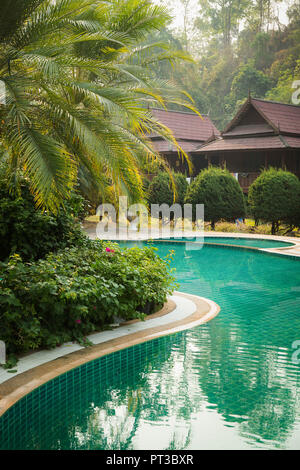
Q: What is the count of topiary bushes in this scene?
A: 3